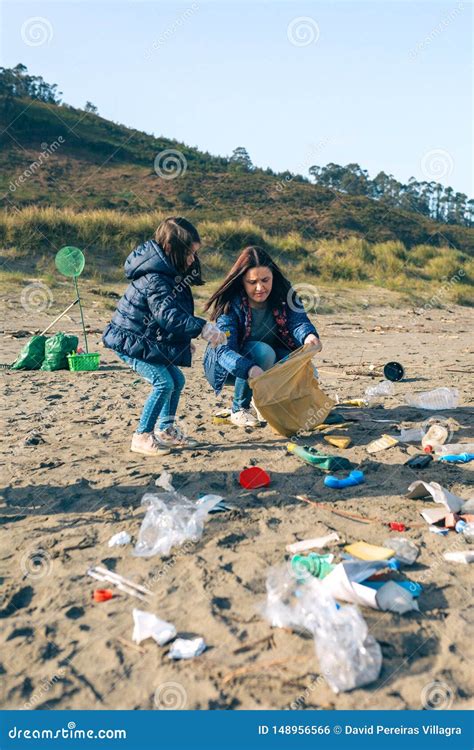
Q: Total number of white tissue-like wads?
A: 3